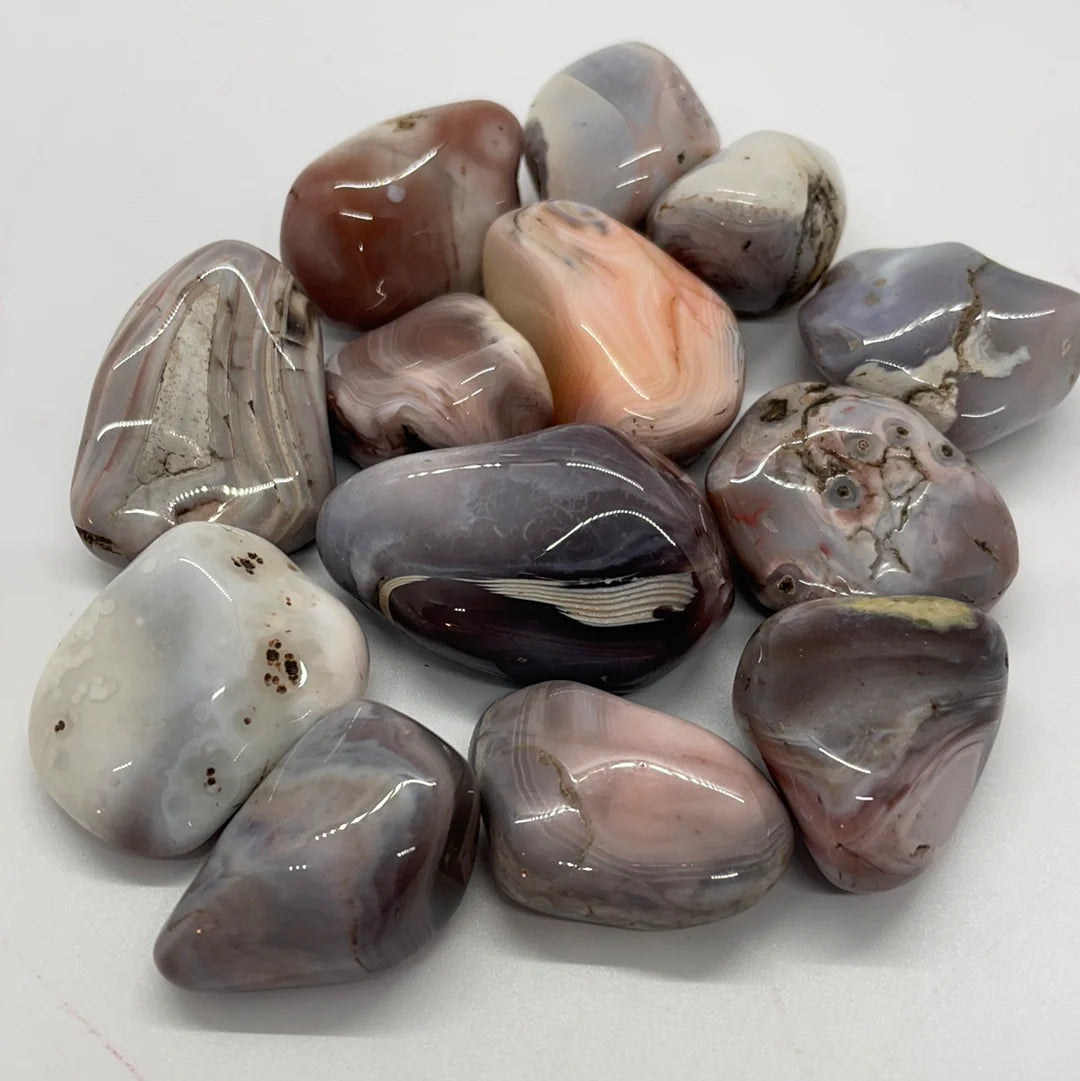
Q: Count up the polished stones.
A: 13